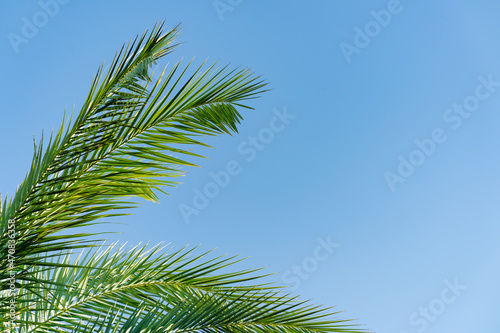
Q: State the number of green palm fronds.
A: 4